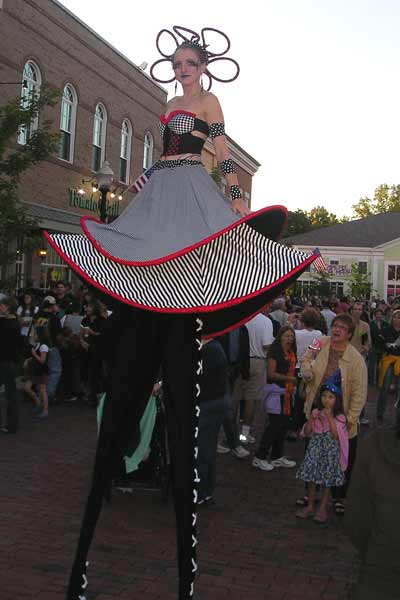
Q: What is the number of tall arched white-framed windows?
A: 5